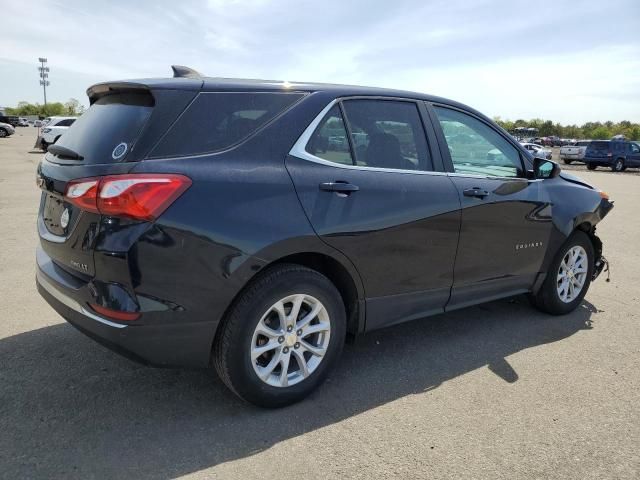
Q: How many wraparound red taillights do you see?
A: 1